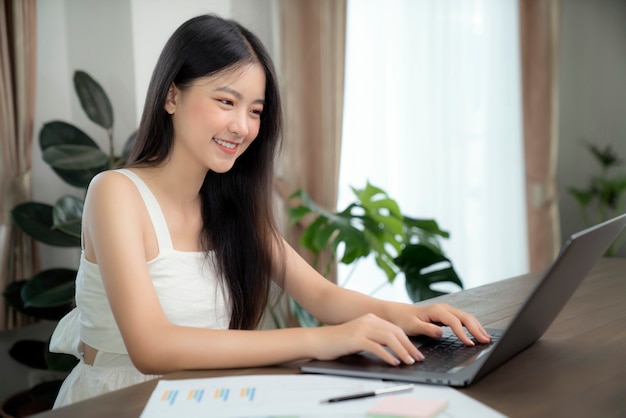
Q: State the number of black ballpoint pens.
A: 1